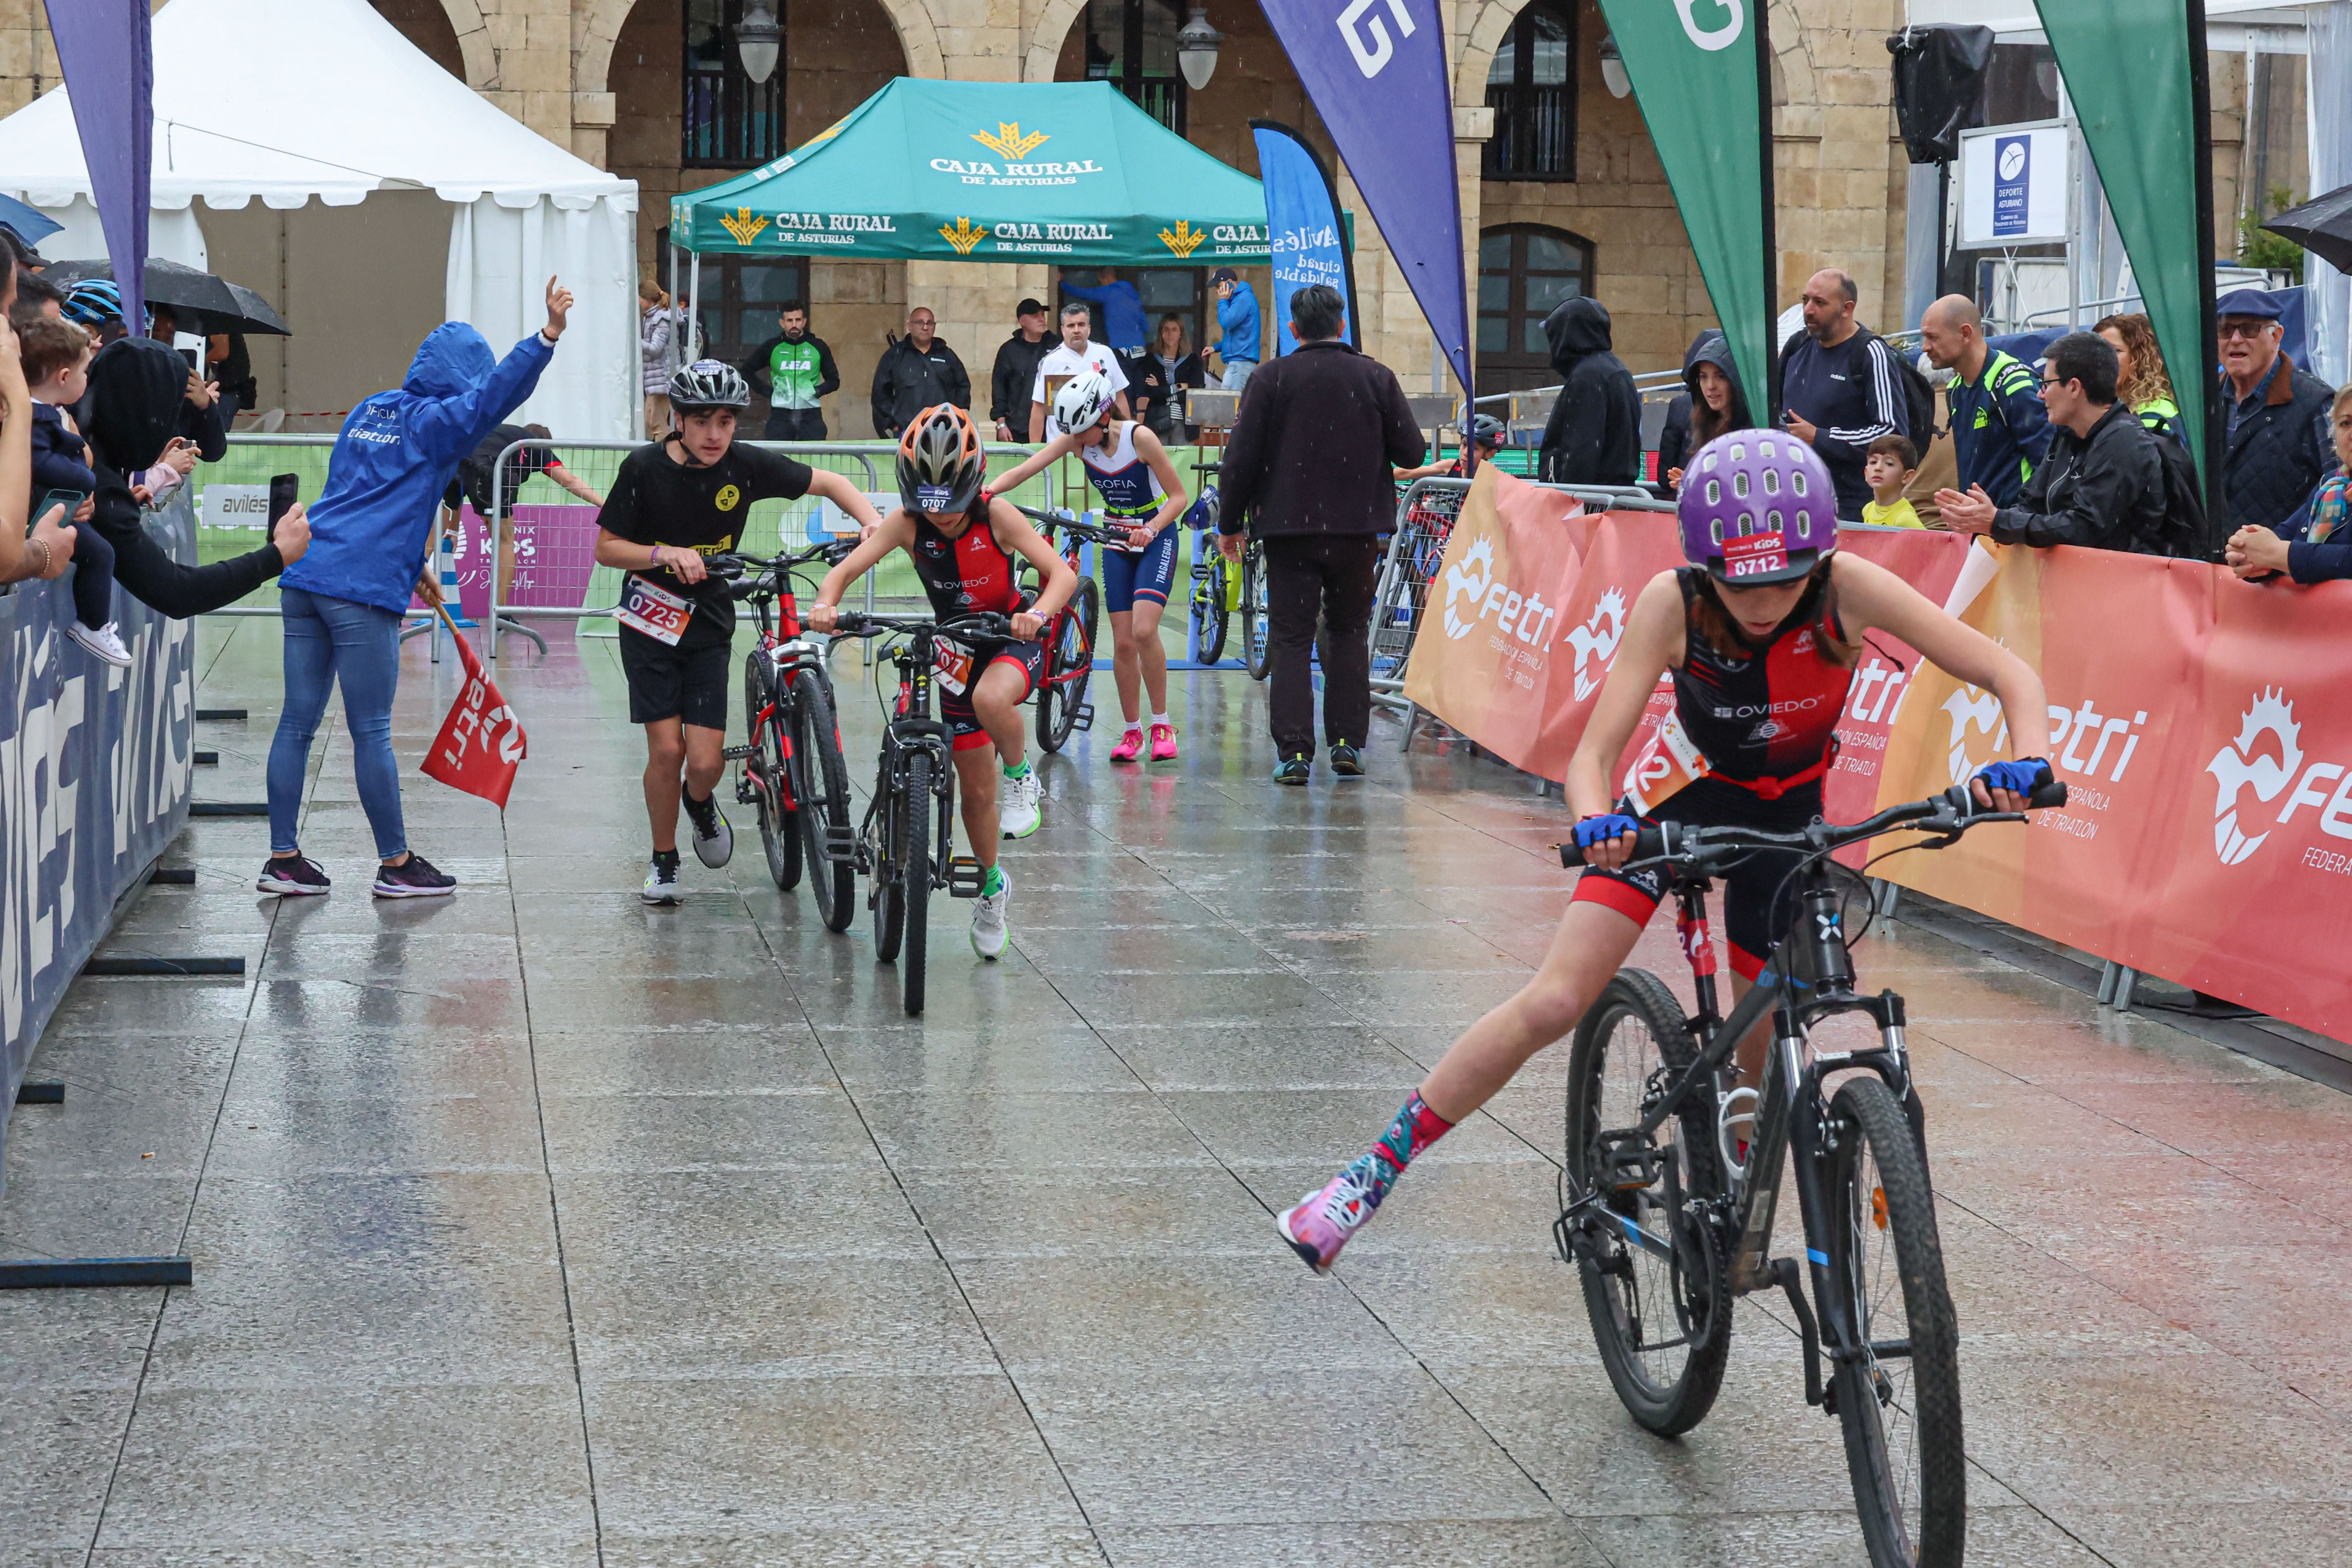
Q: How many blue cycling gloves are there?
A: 2